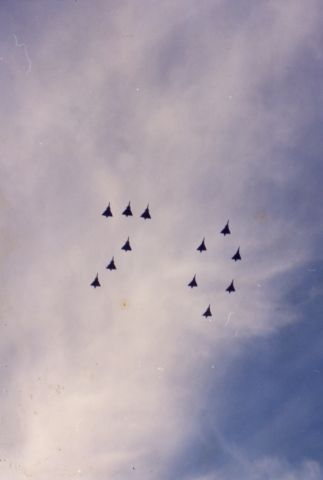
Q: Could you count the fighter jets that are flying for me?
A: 12